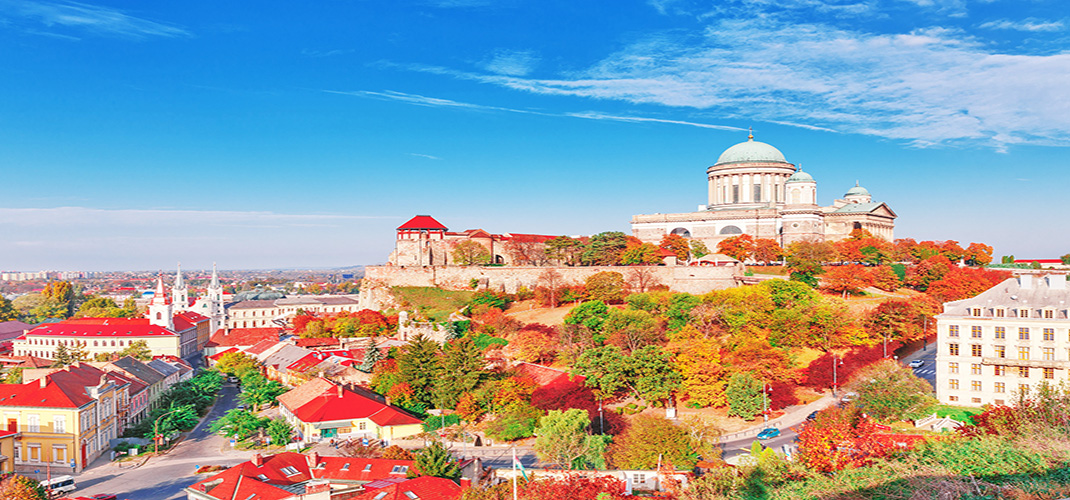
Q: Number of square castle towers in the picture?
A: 1